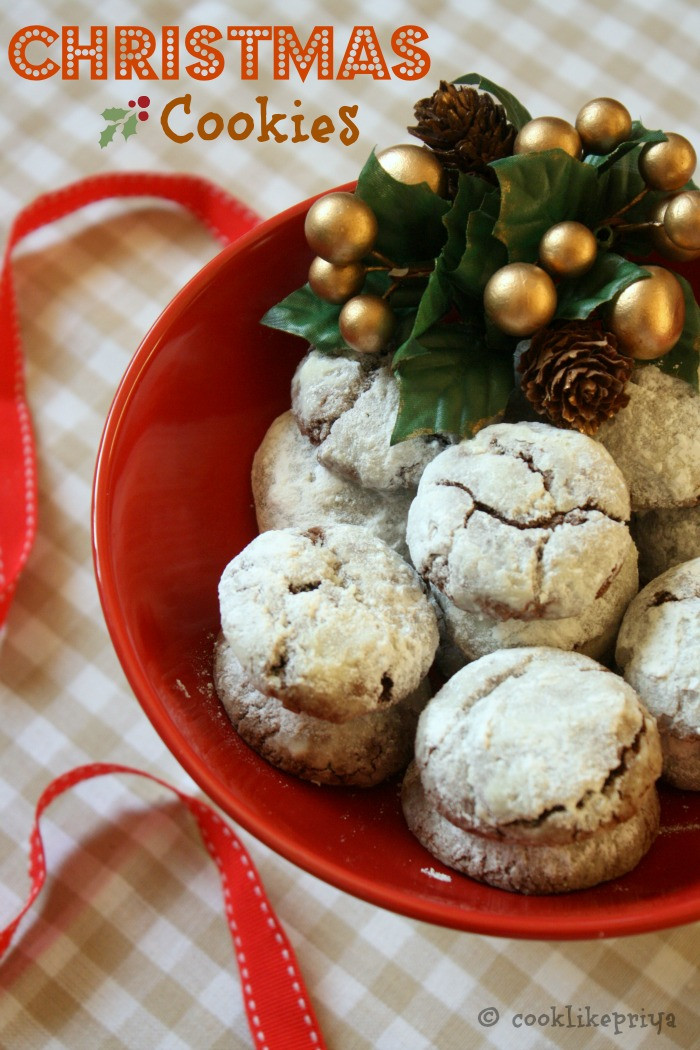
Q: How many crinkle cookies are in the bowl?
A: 12